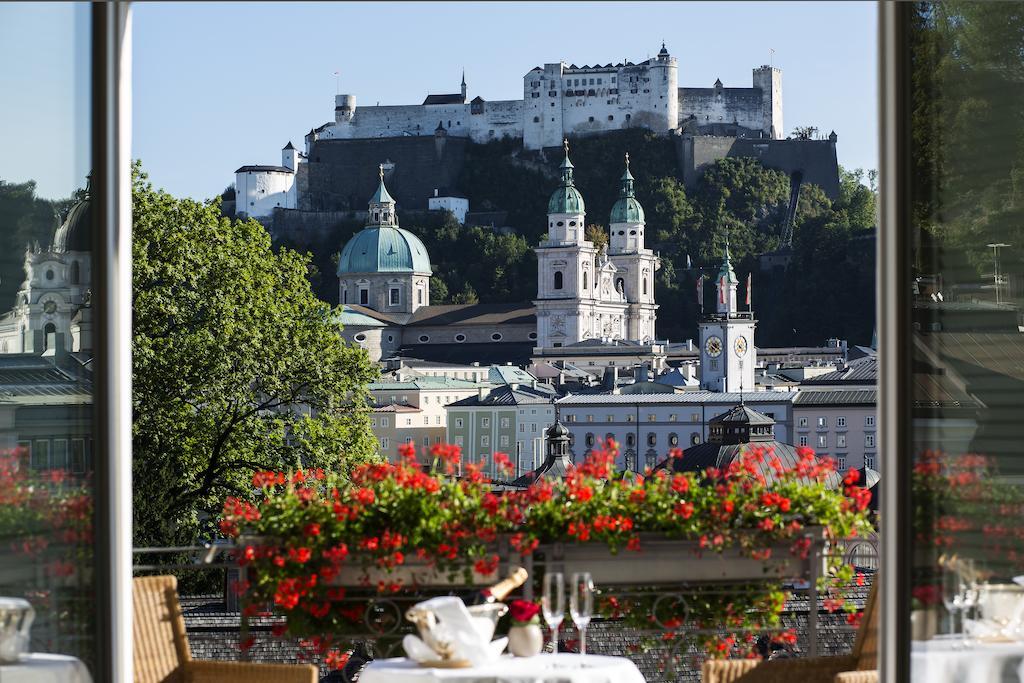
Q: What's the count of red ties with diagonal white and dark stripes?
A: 0